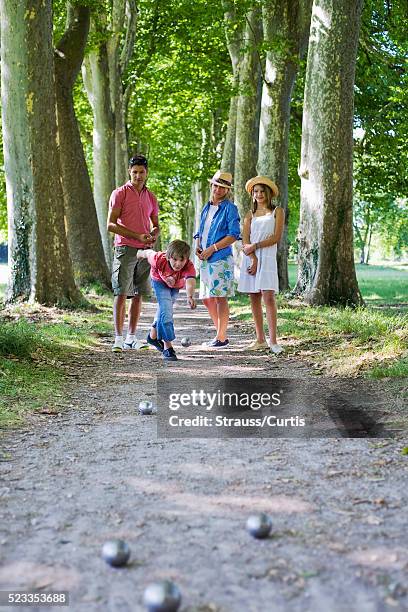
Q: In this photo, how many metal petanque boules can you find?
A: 5